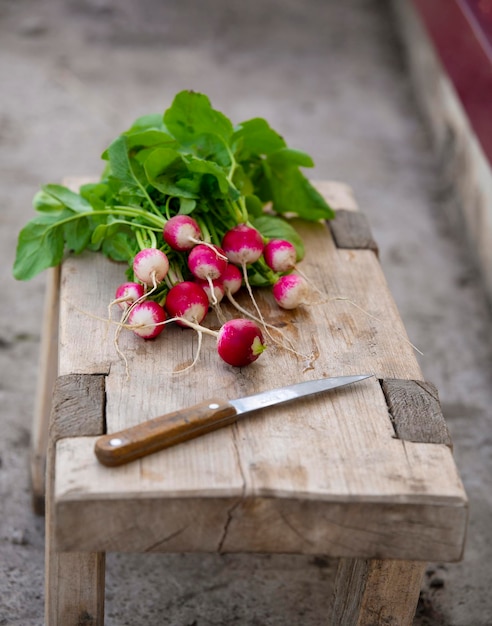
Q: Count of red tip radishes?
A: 12